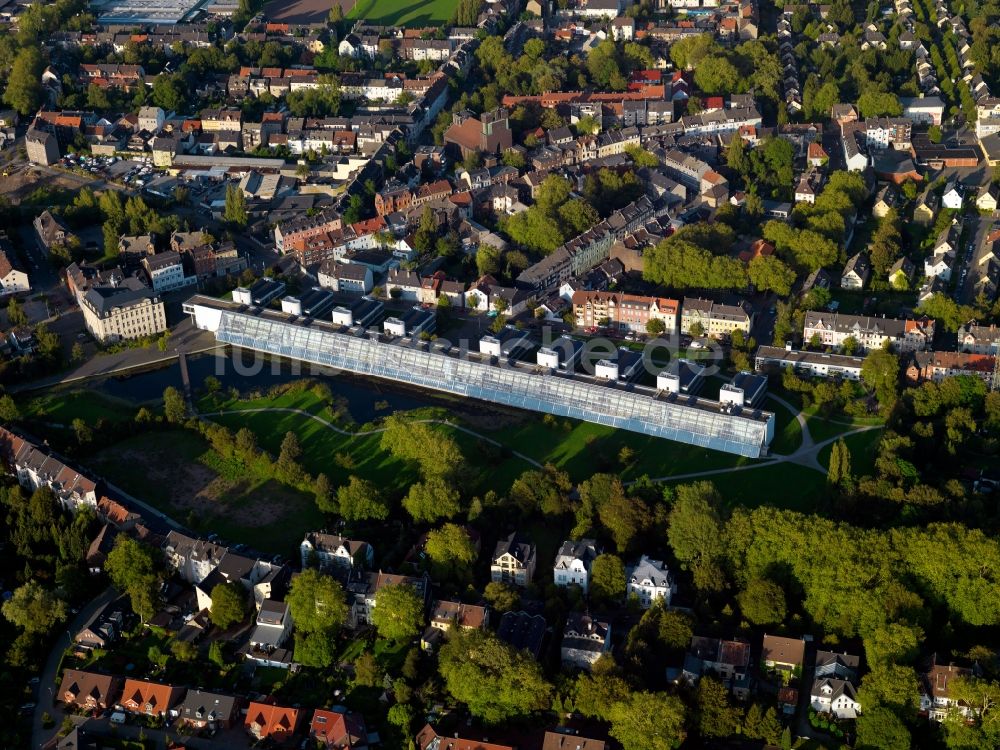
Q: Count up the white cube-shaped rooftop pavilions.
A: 9